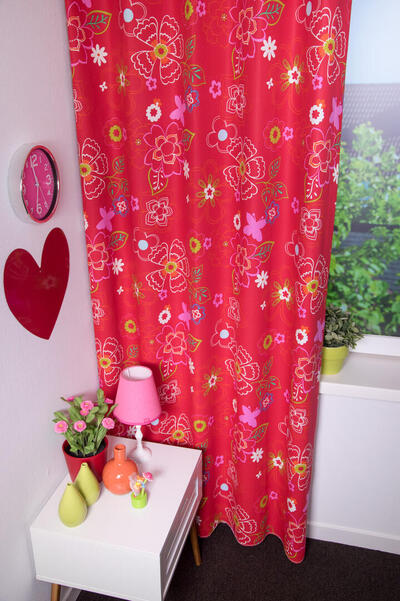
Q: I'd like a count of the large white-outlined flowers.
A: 11